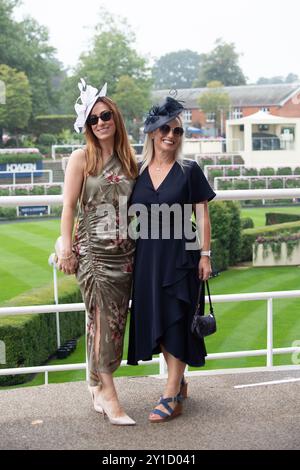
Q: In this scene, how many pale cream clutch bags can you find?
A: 1